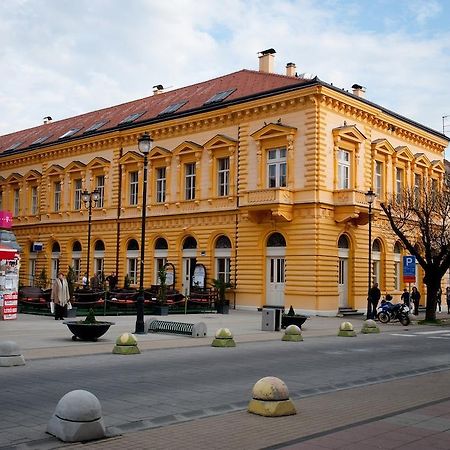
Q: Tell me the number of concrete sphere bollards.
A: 8